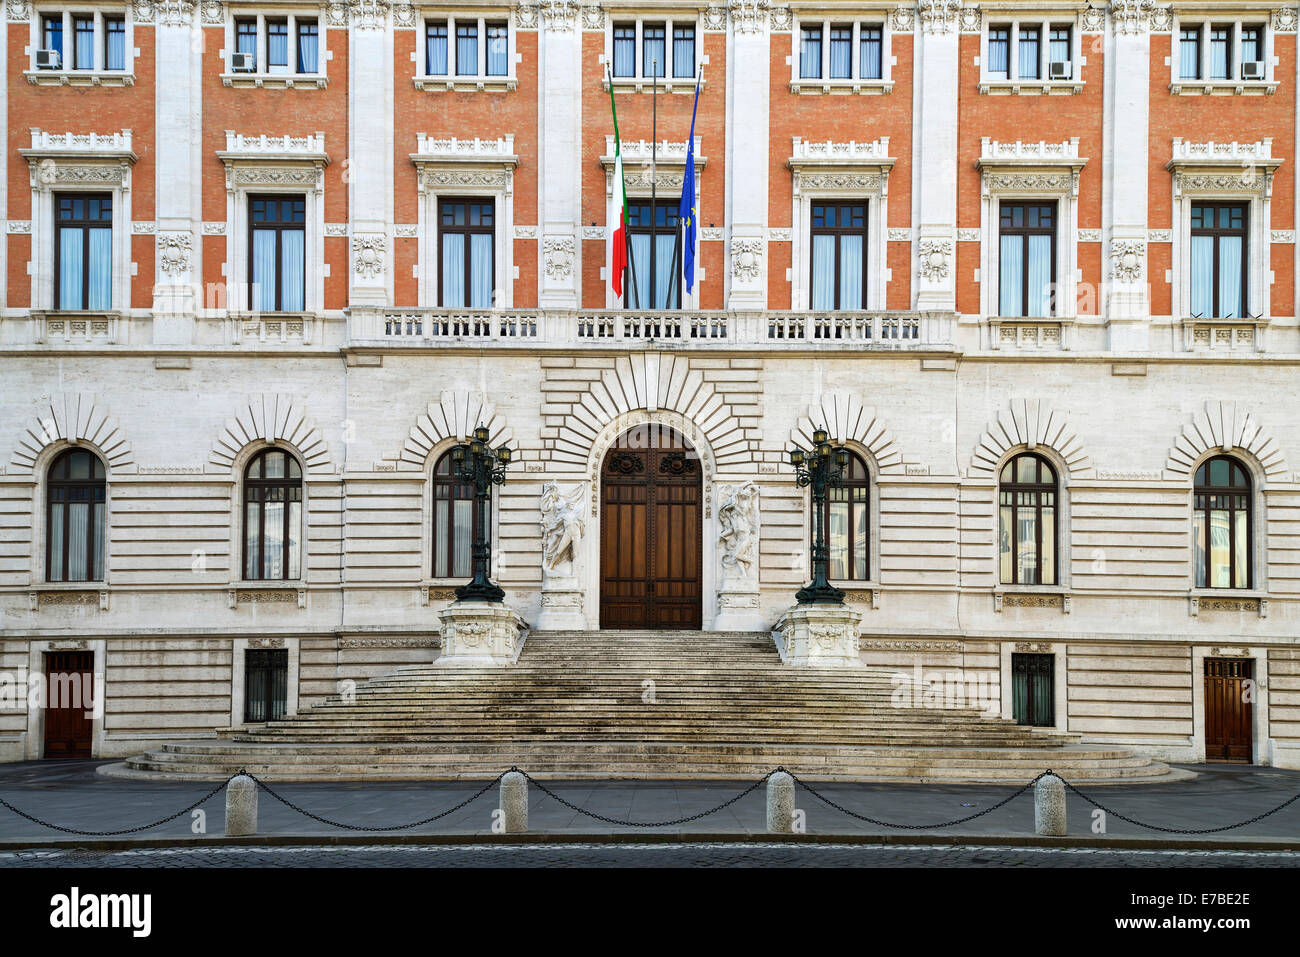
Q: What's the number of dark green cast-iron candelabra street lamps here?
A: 2